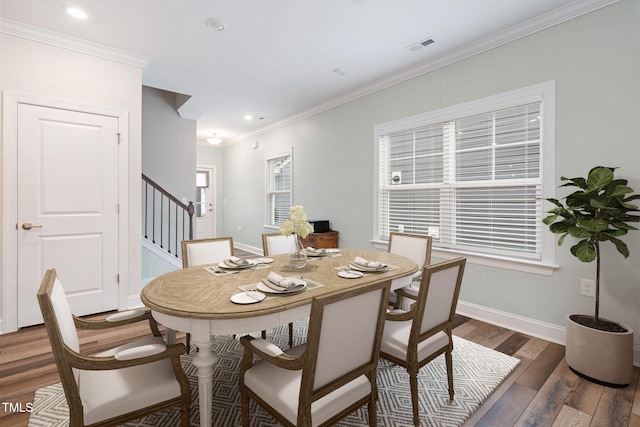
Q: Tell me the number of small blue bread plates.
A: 0